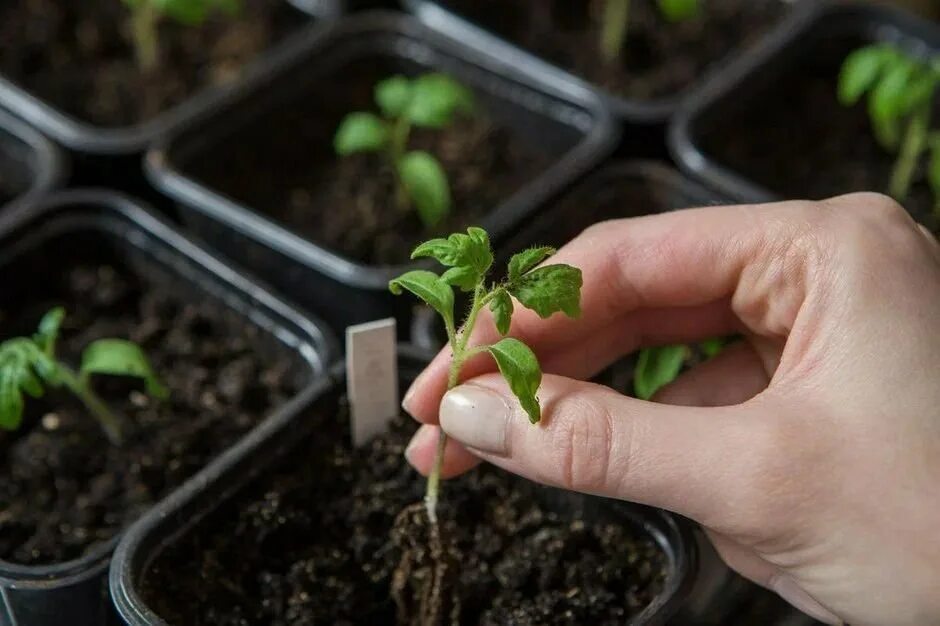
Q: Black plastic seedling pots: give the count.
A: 8